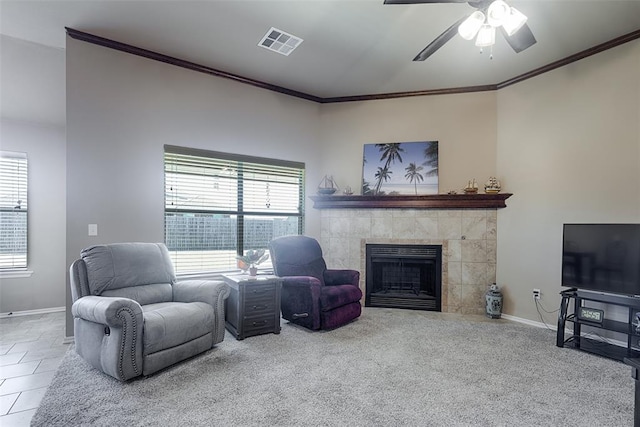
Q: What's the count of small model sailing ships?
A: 4